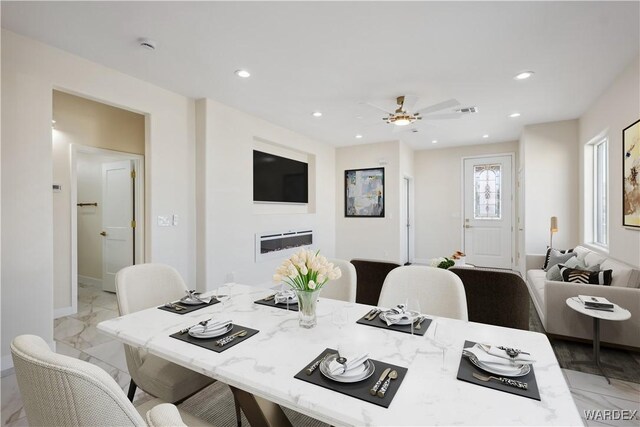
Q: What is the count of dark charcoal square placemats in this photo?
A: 6